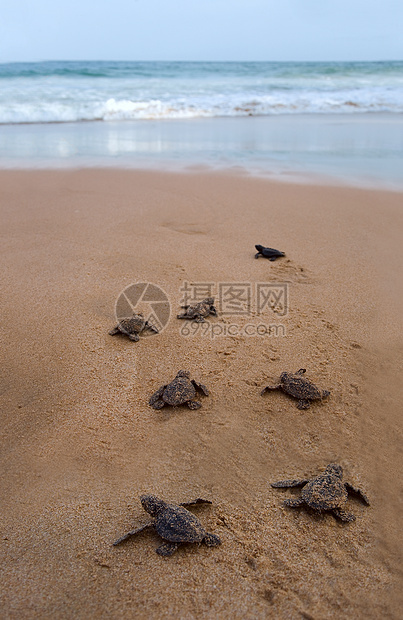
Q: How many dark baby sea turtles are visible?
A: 7